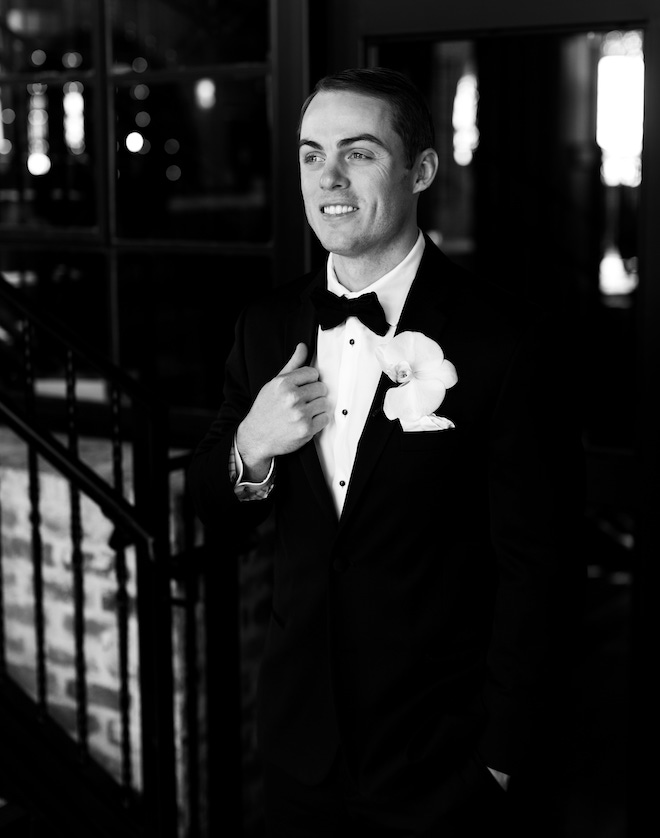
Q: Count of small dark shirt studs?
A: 3